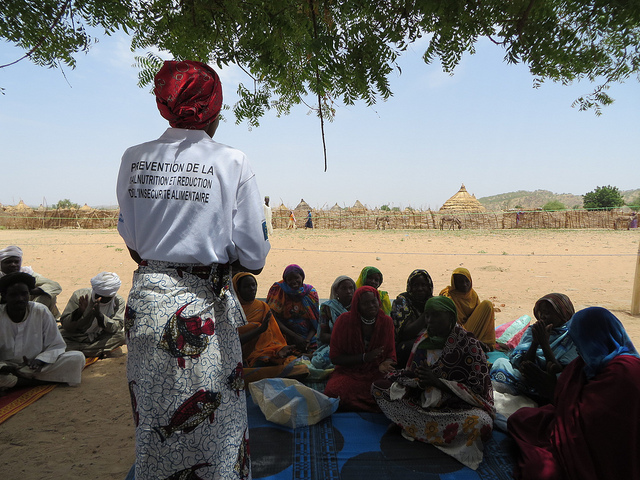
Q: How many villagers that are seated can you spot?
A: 13